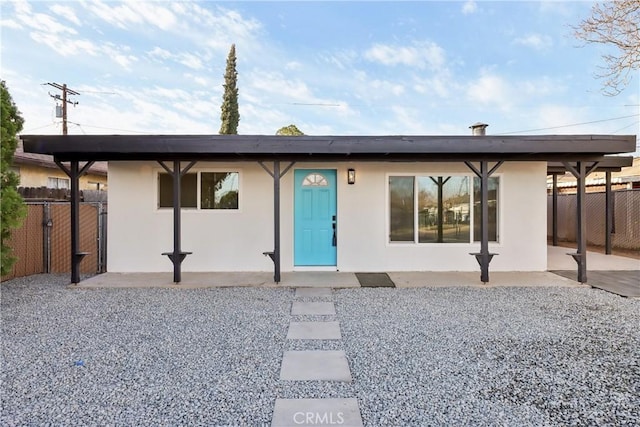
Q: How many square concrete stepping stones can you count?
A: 5